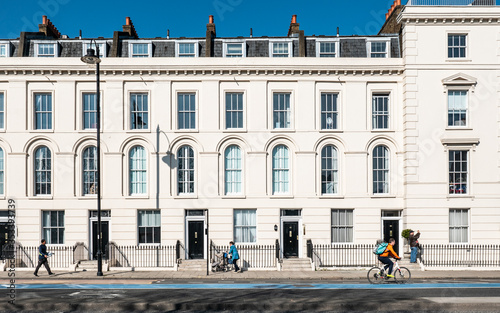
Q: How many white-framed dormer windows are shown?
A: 9